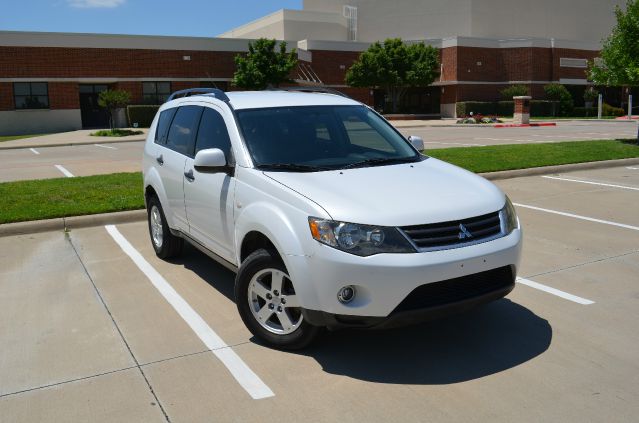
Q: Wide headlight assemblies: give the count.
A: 2